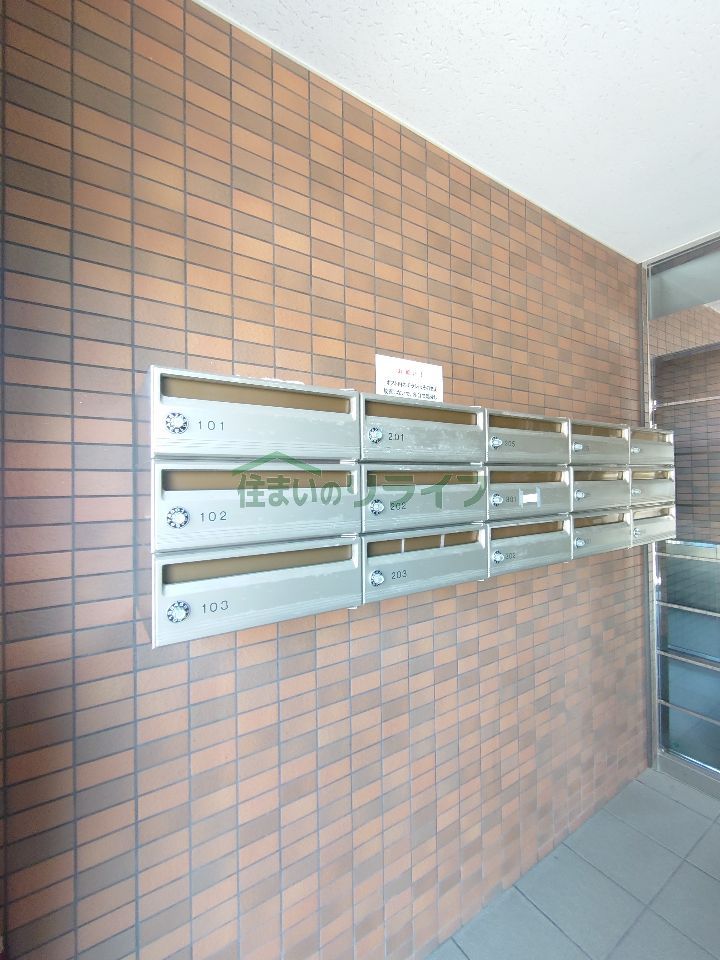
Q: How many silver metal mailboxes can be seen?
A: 15